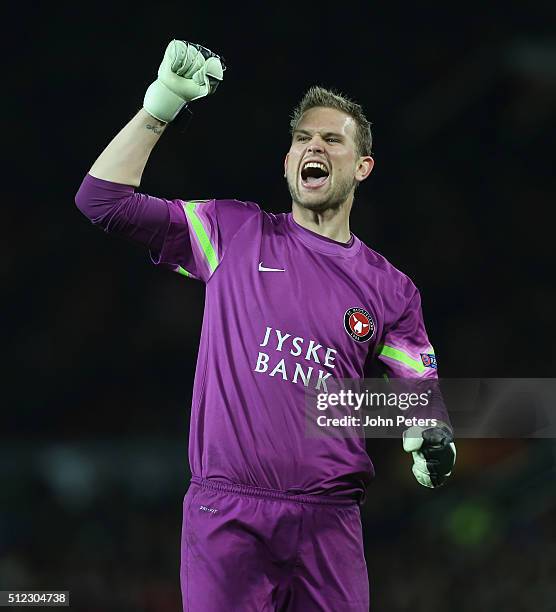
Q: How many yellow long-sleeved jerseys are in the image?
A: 0